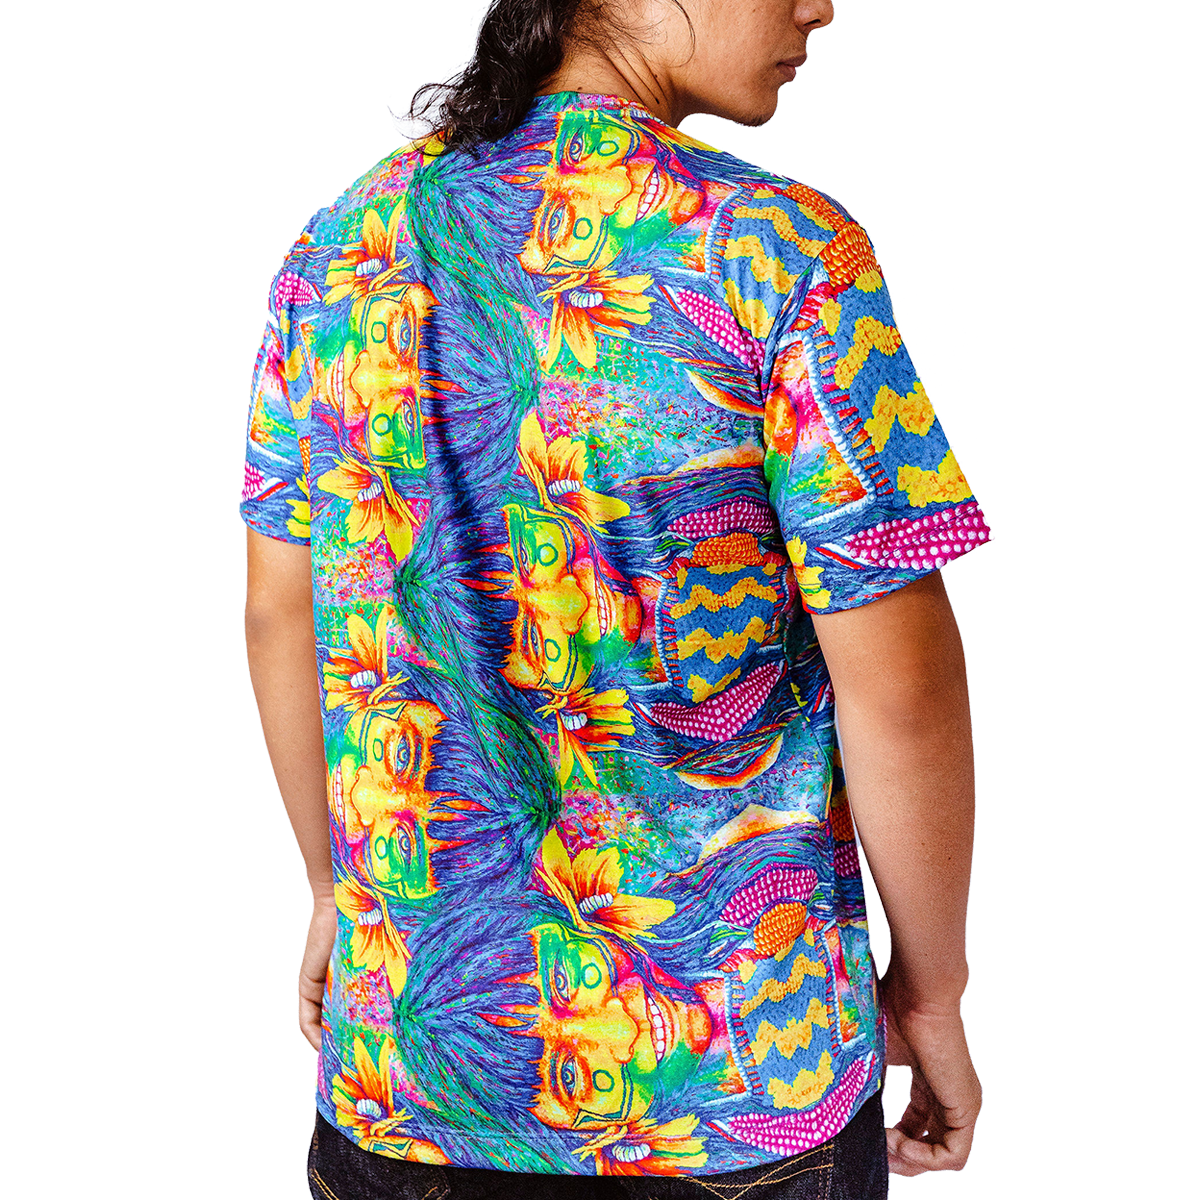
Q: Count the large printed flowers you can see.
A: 10